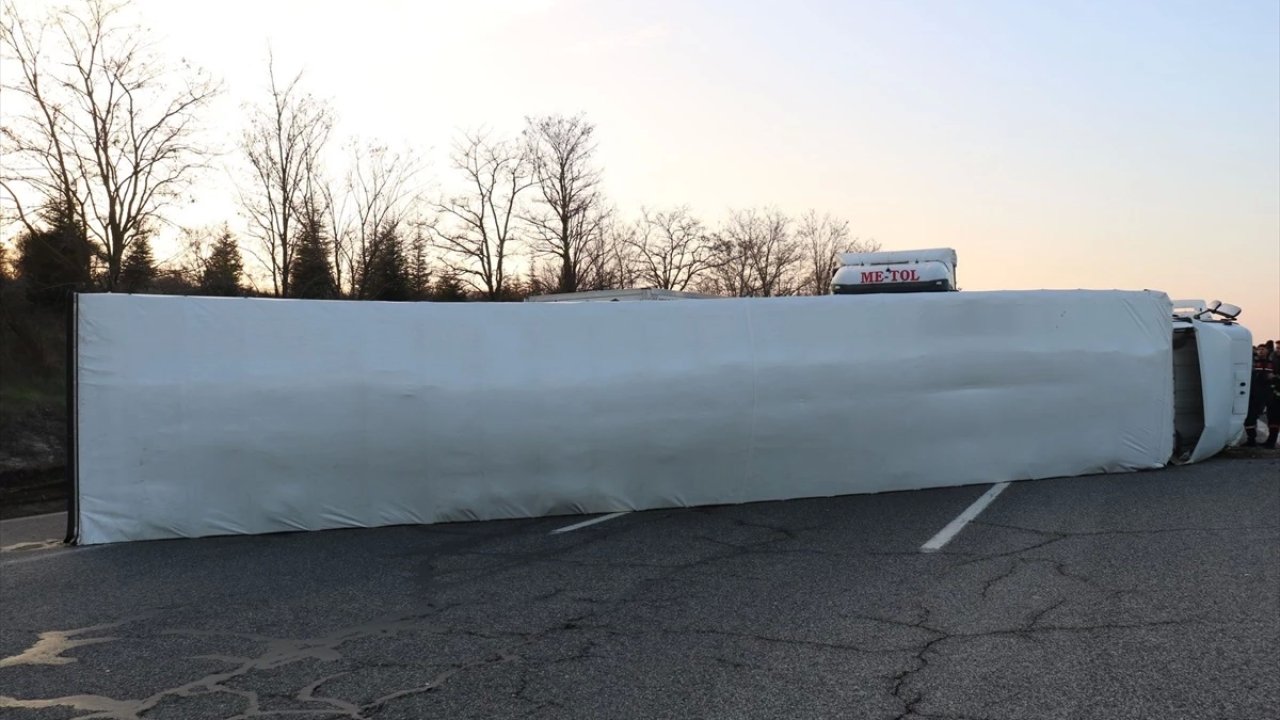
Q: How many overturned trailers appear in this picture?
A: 1